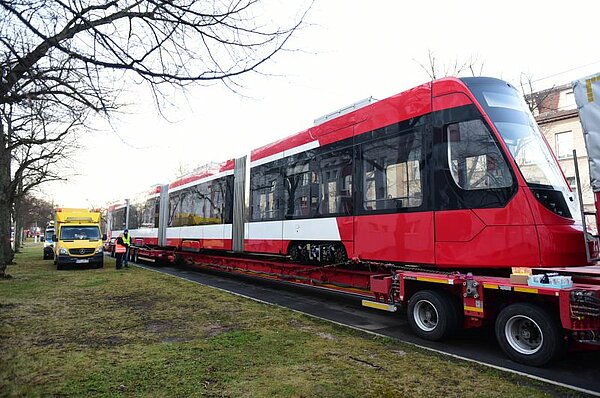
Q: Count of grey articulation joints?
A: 3